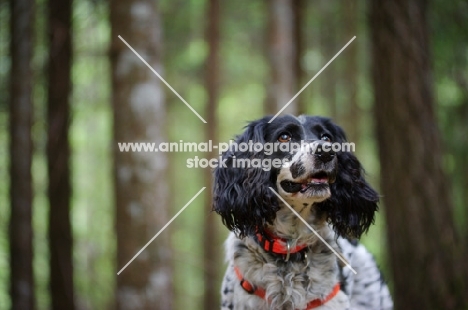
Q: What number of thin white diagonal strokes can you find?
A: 4